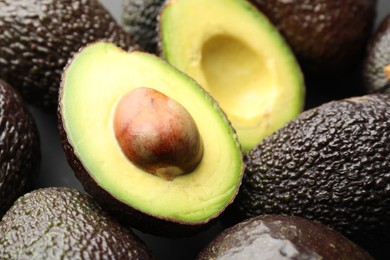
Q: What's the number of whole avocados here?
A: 8